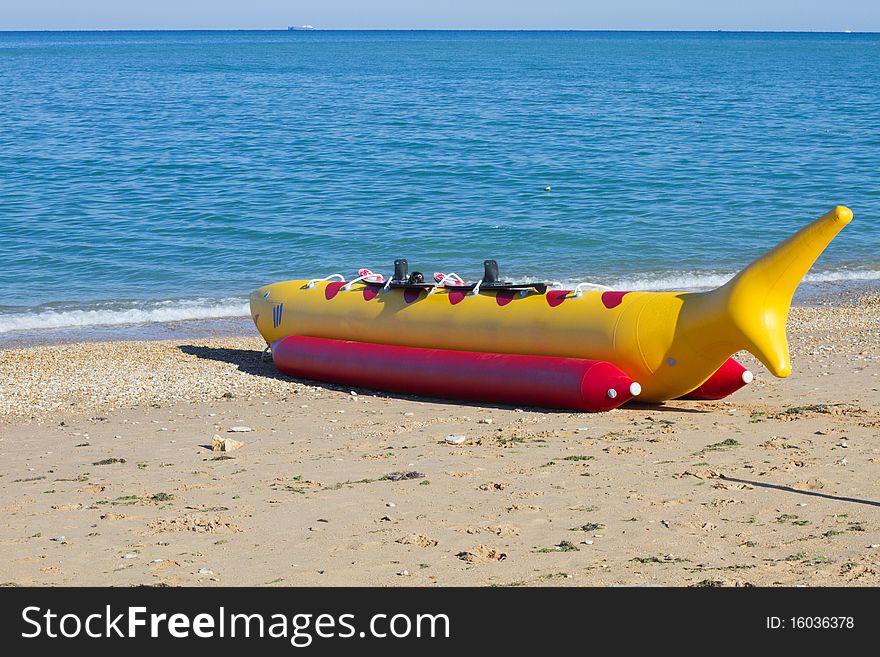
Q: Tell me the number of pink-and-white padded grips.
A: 2